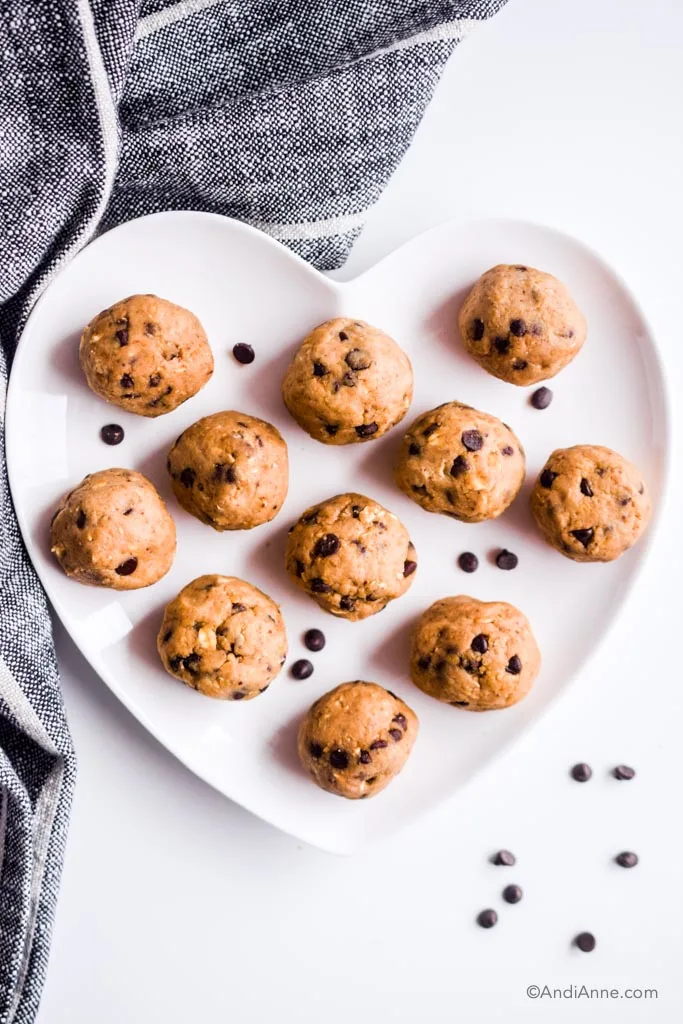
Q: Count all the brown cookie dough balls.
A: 11